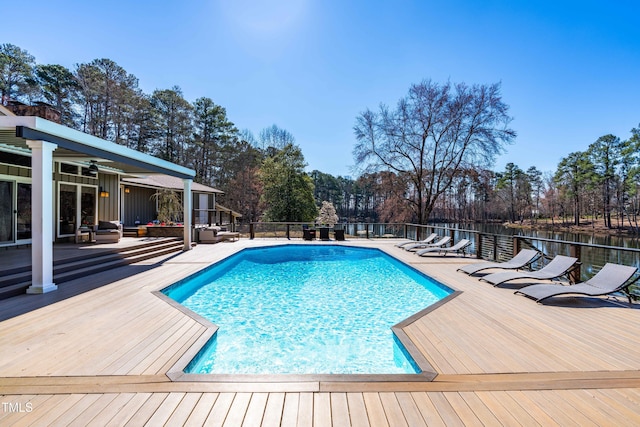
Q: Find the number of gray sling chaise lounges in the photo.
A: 6